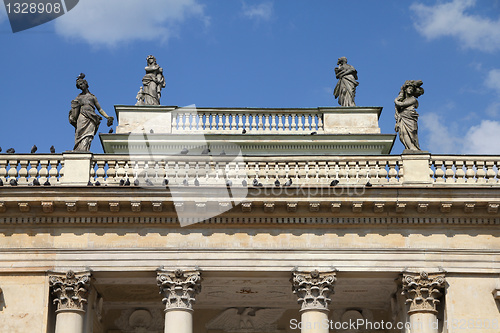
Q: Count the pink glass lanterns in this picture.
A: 0